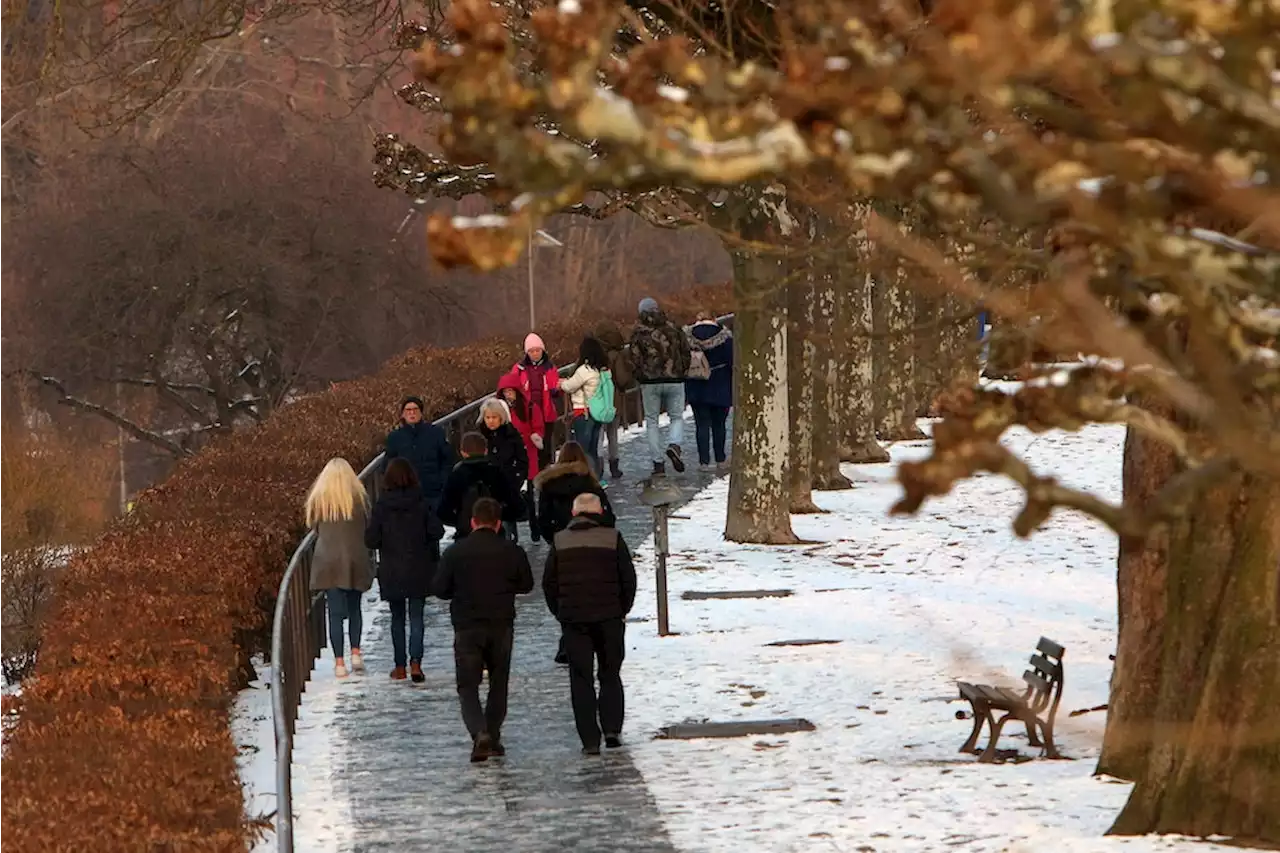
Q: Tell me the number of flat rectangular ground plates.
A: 3